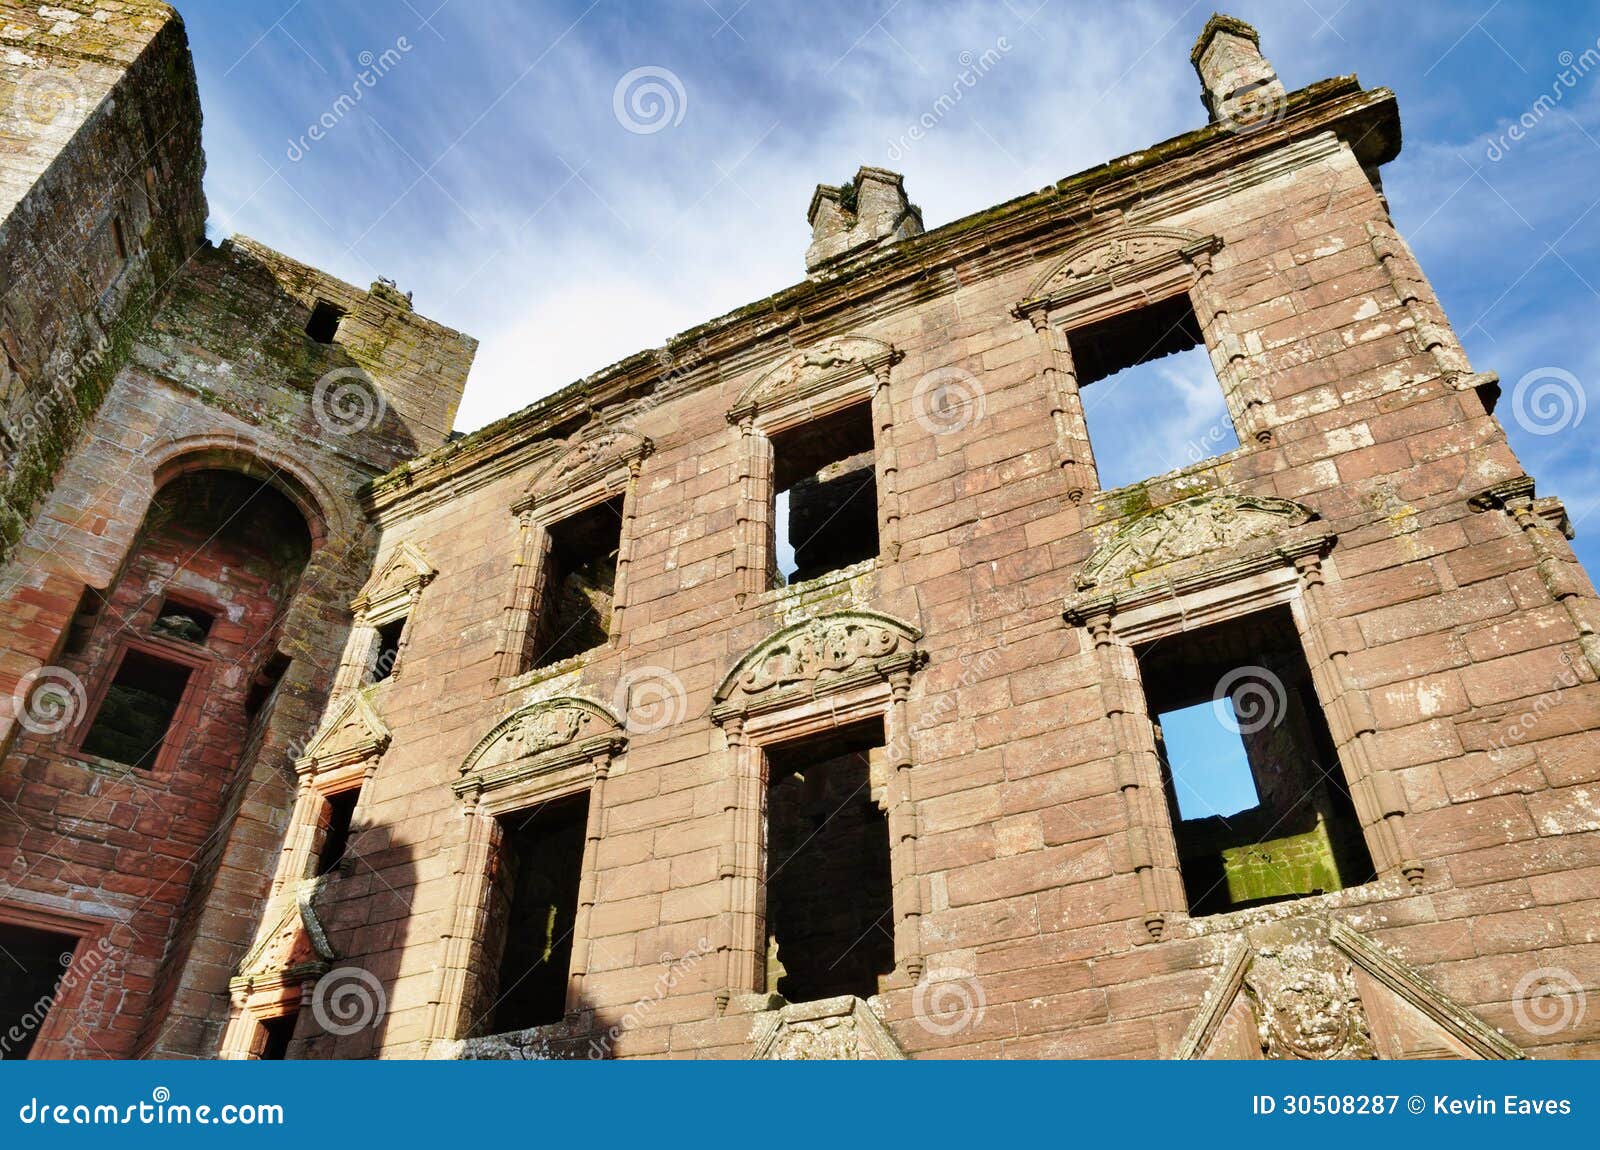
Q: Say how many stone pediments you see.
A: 11